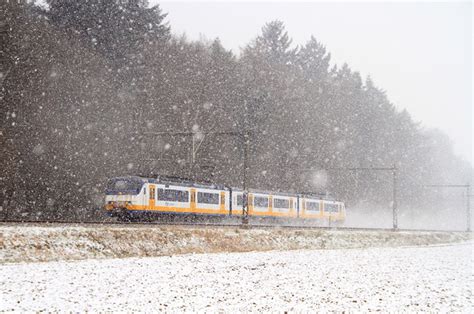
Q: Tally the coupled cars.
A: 3